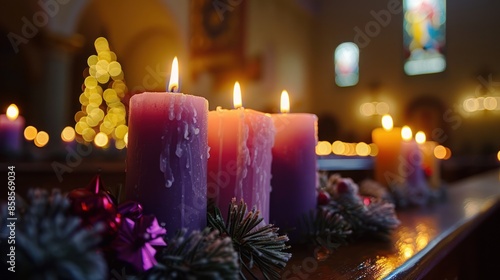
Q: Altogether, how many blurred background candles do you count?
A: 4